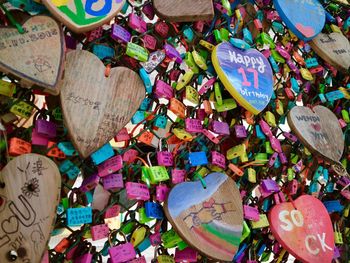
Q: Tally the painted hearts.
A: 5